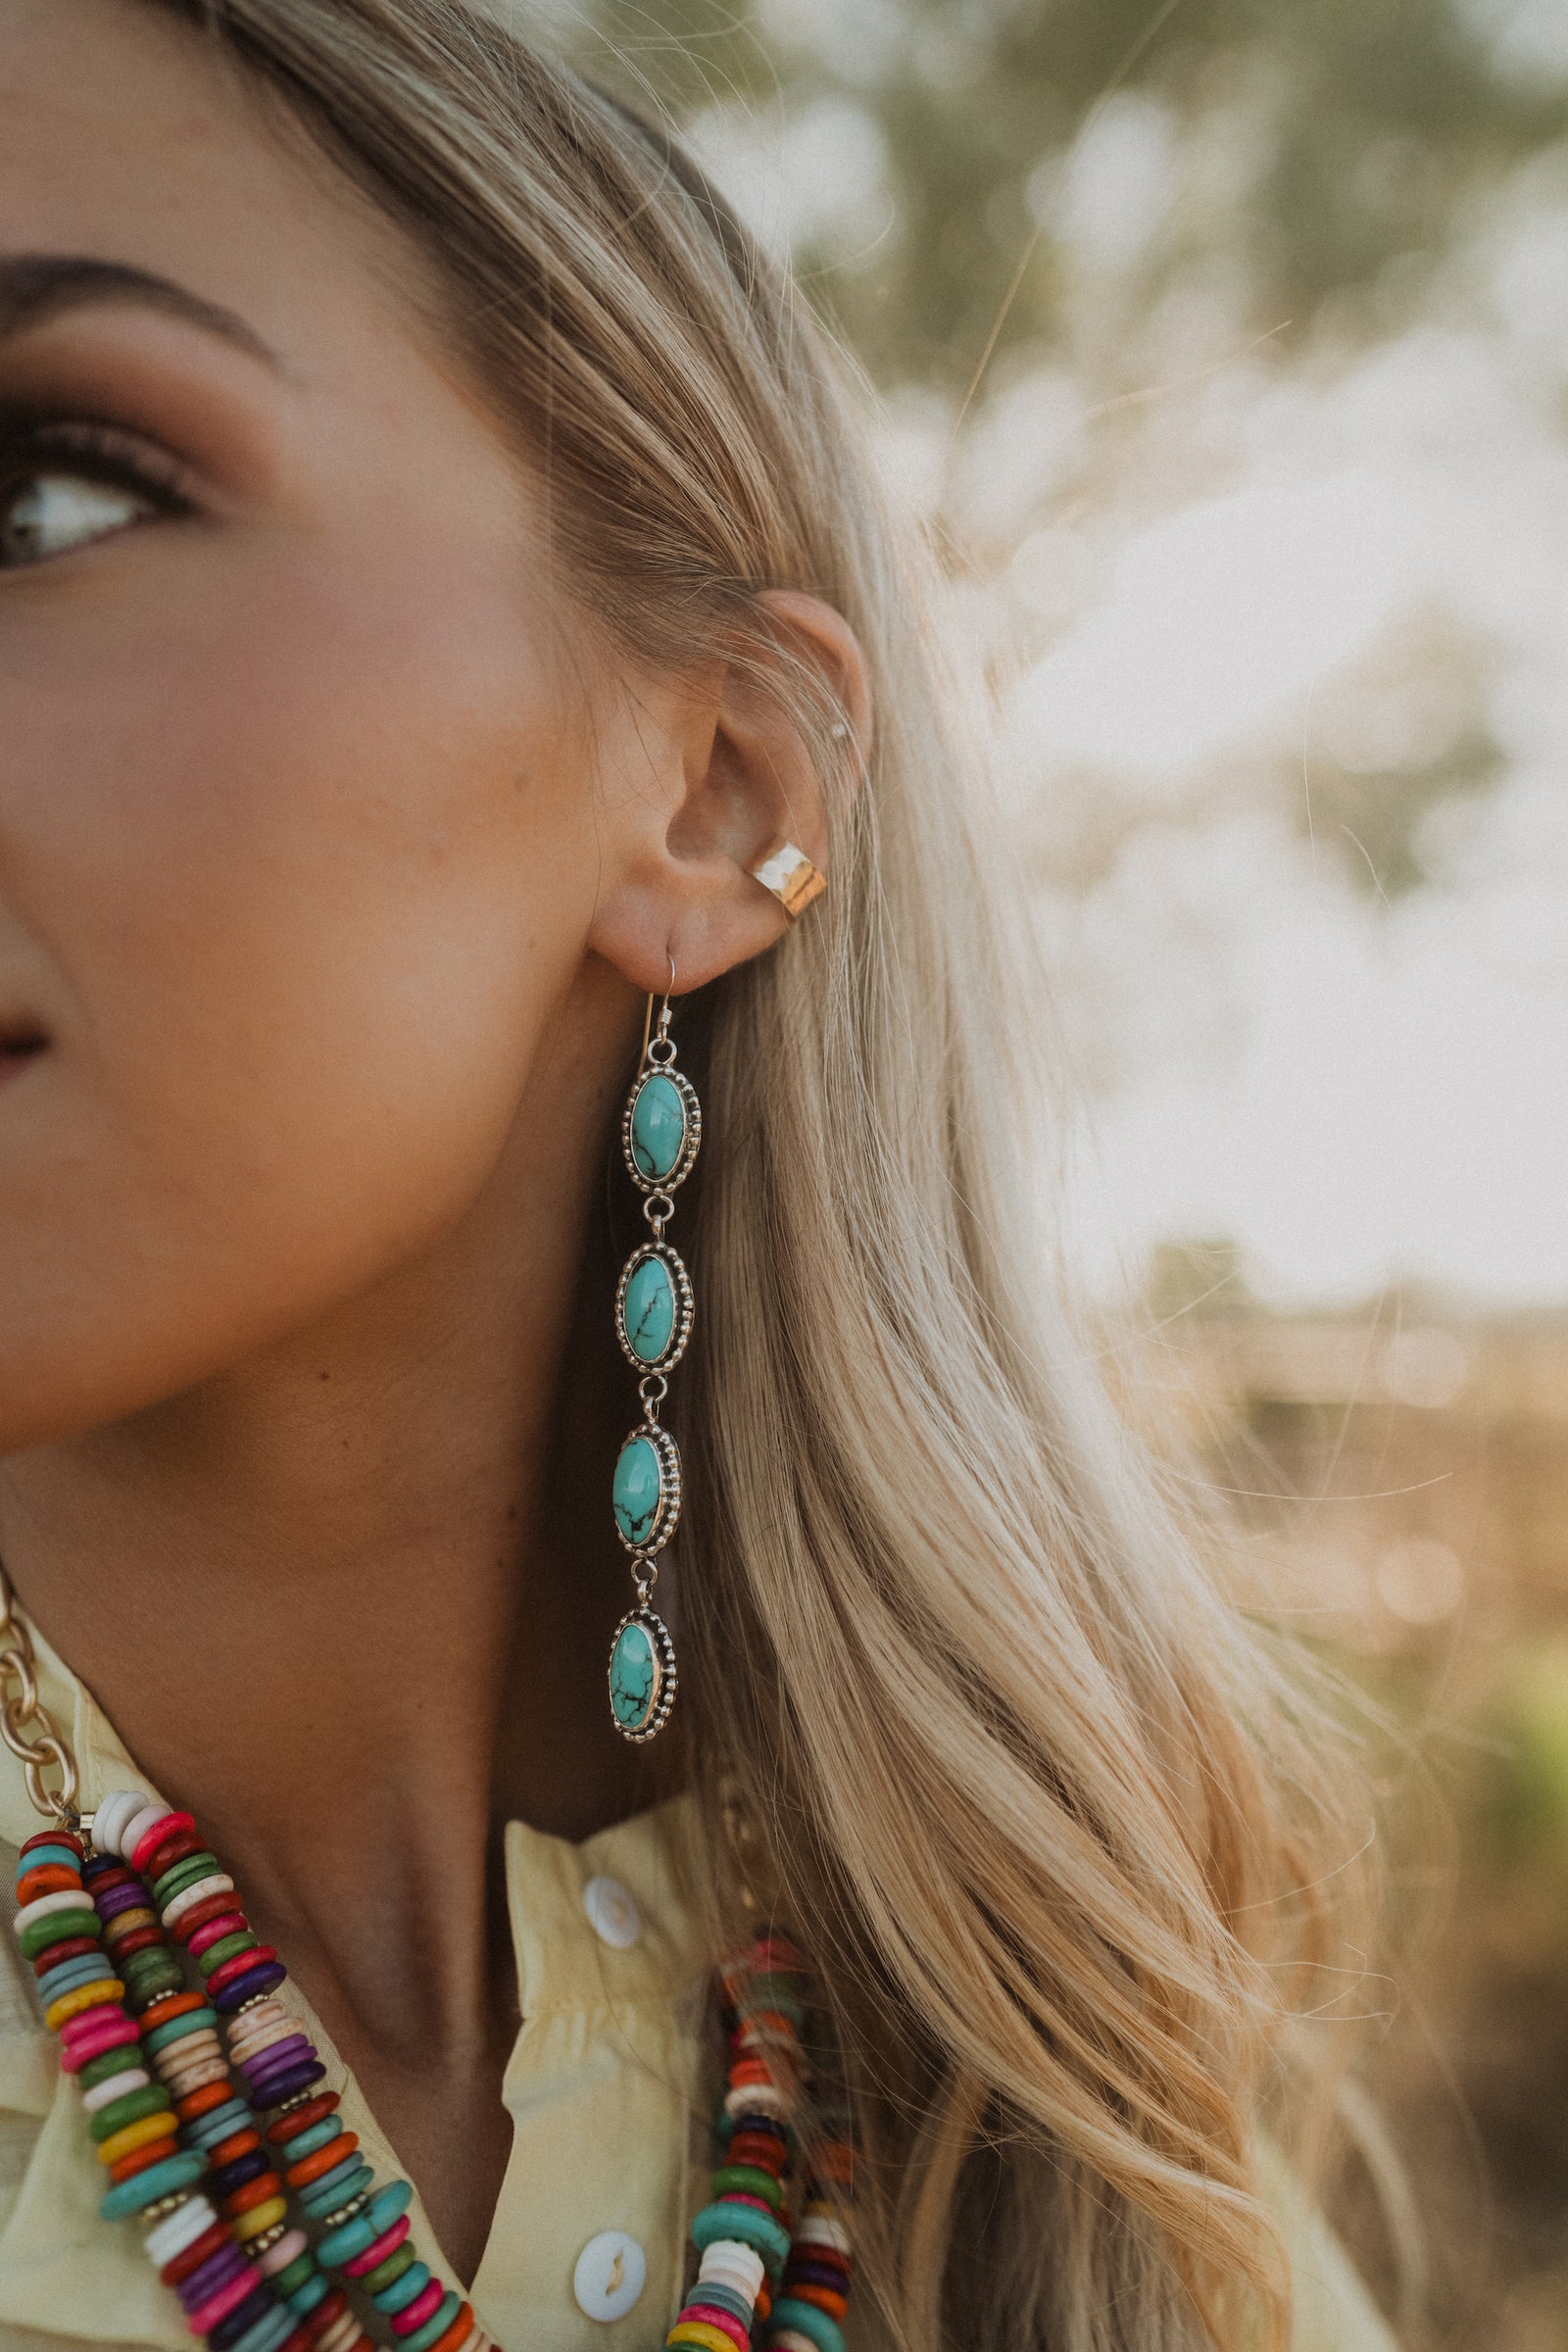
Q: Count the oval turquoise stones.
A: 4